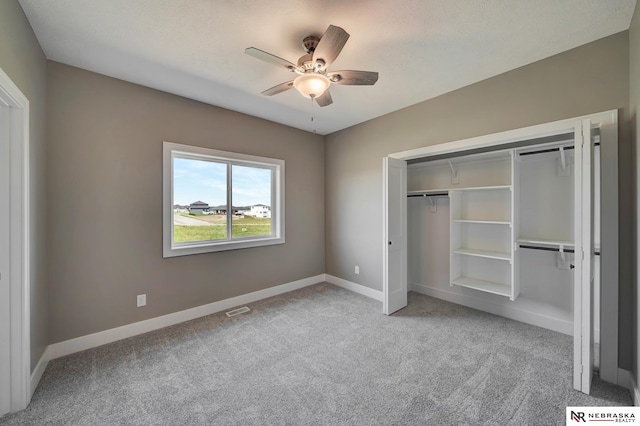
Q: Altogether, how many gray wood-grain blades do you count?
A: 5